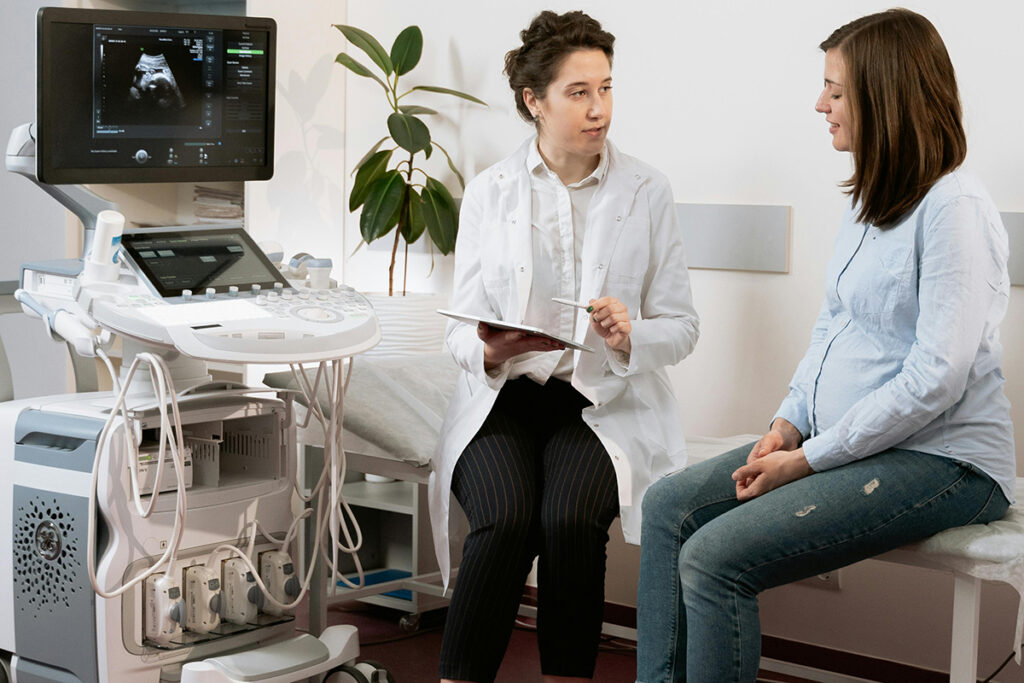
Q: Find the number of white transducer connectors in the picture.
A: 4